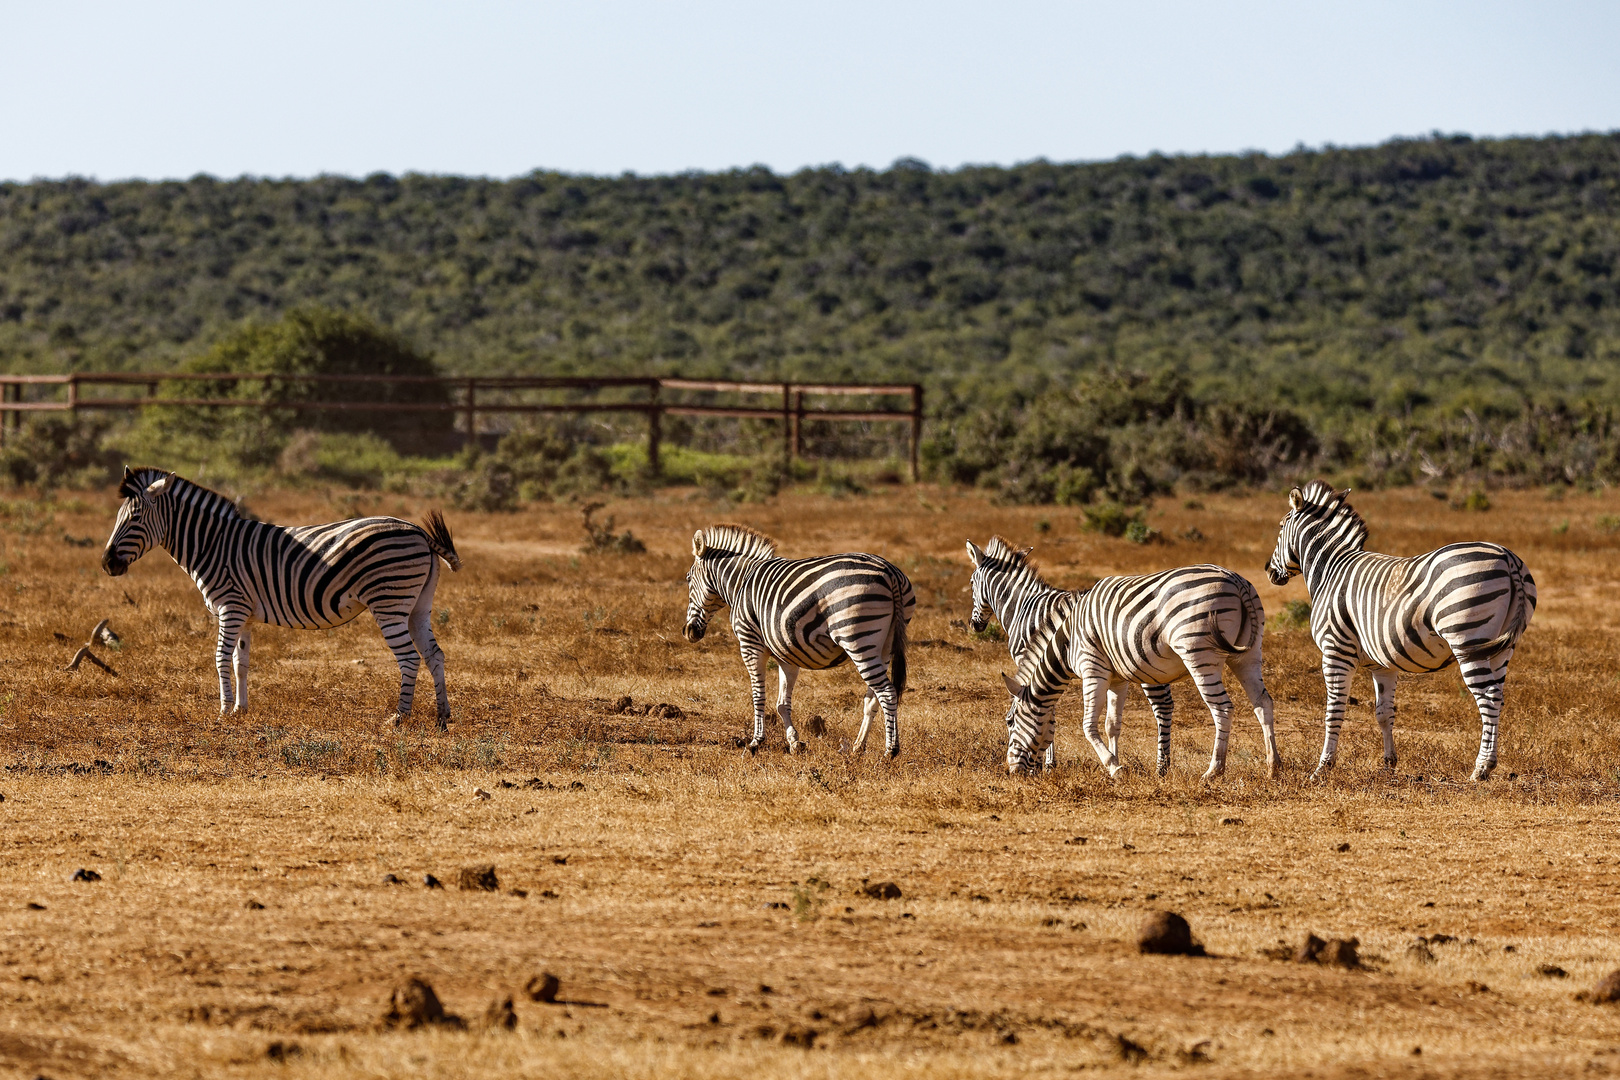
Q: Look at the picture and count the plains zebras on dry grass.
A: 5